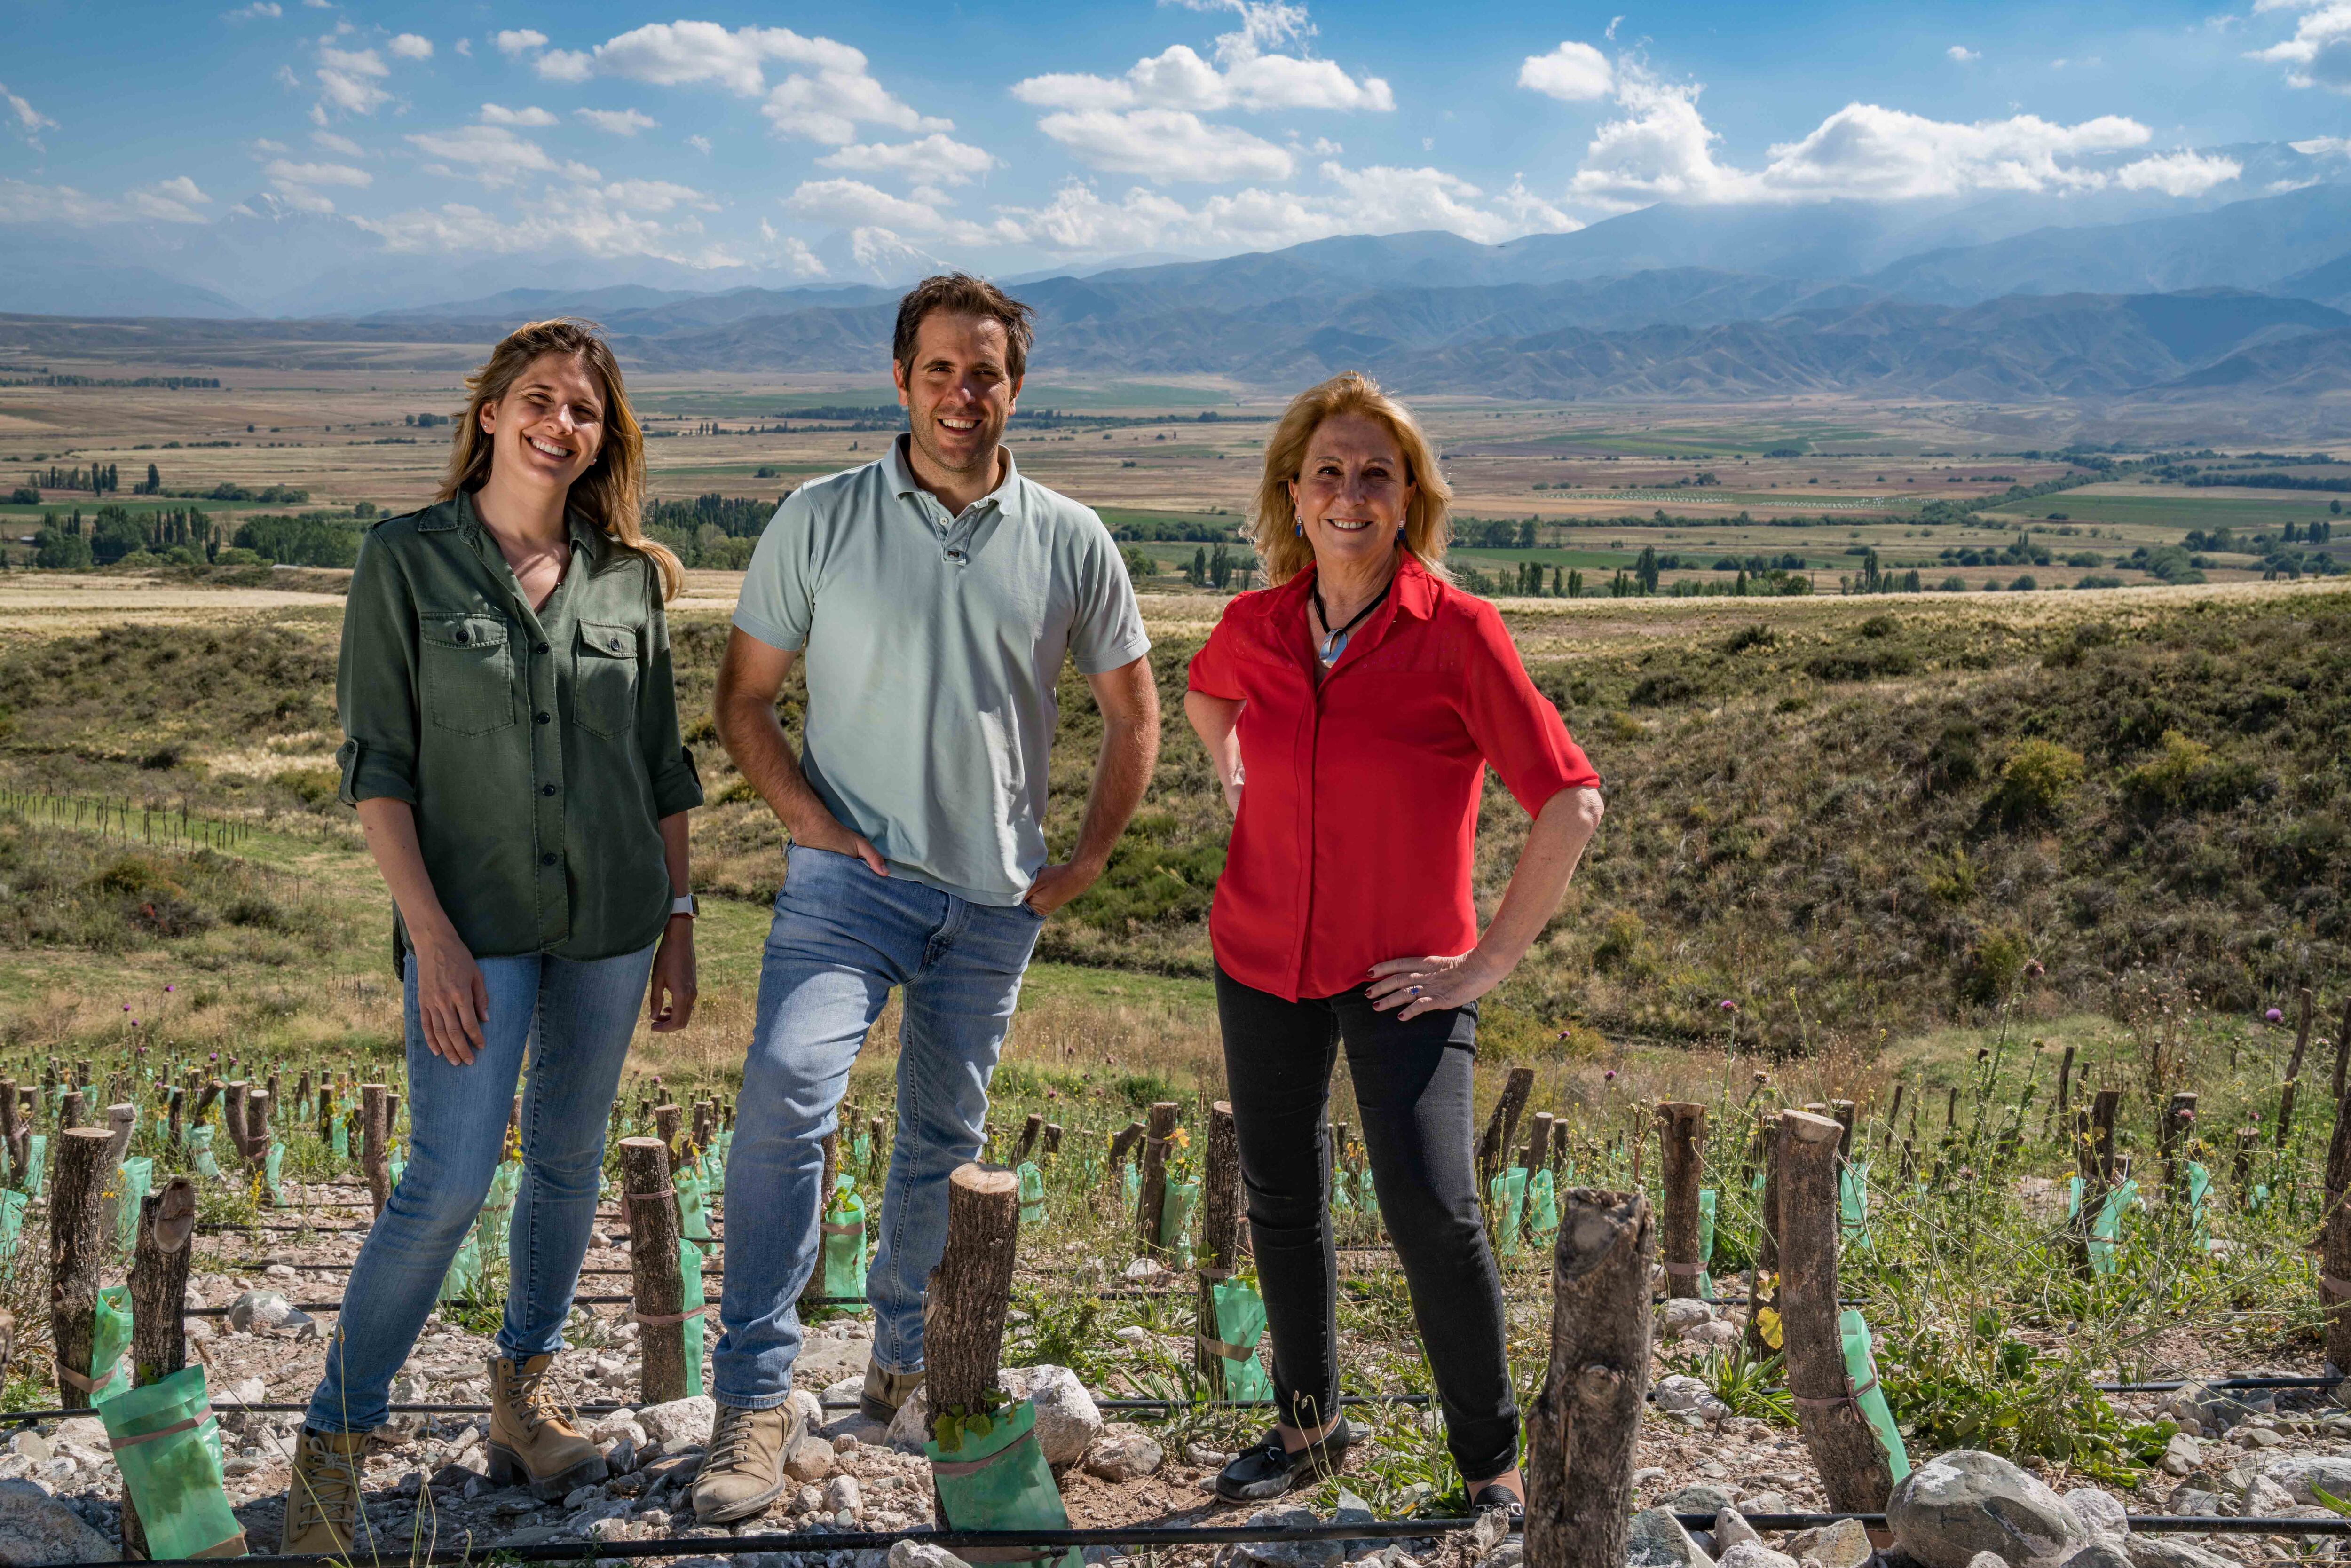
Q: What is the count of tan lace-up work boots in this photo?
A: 4